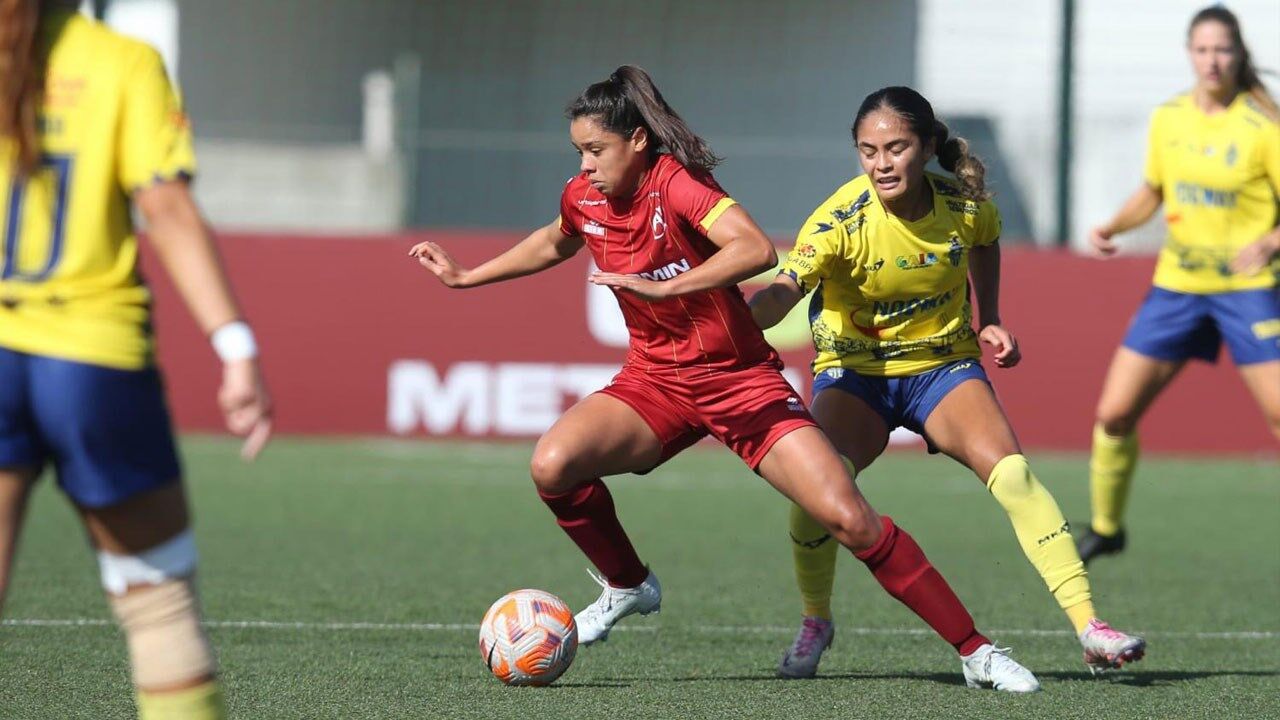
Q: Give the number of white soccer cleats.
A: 2